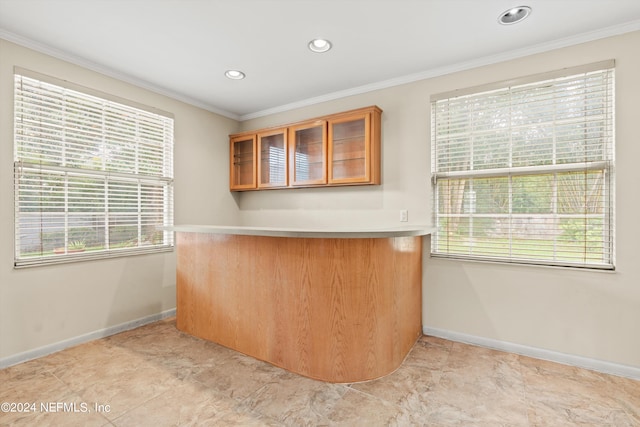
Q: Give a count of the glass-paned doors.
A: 4